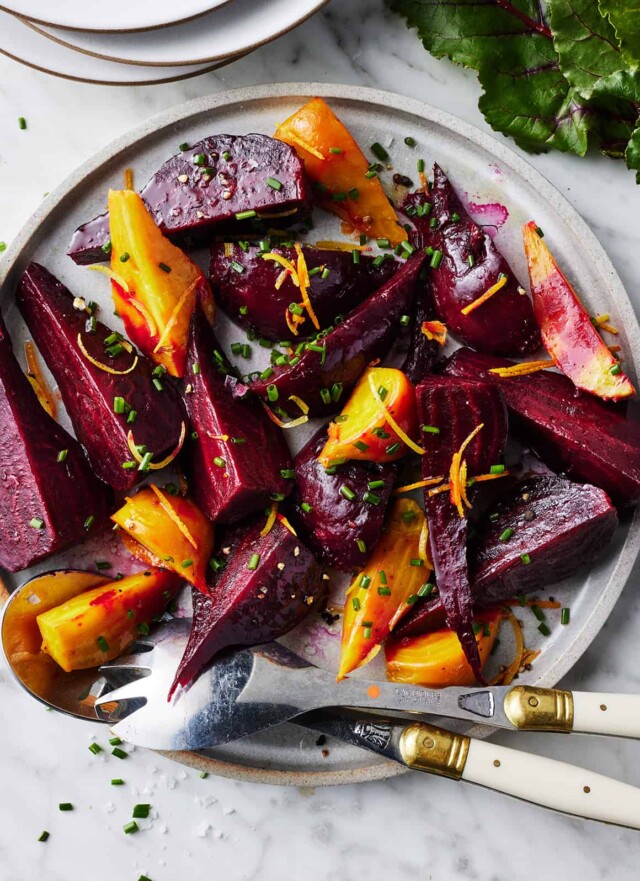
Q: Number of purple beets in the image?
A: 12